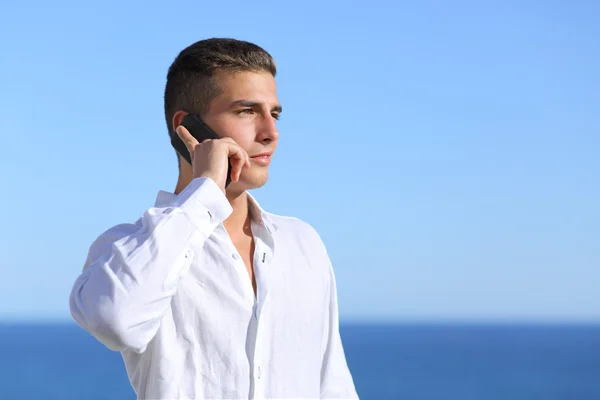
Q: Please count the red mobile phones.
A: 0